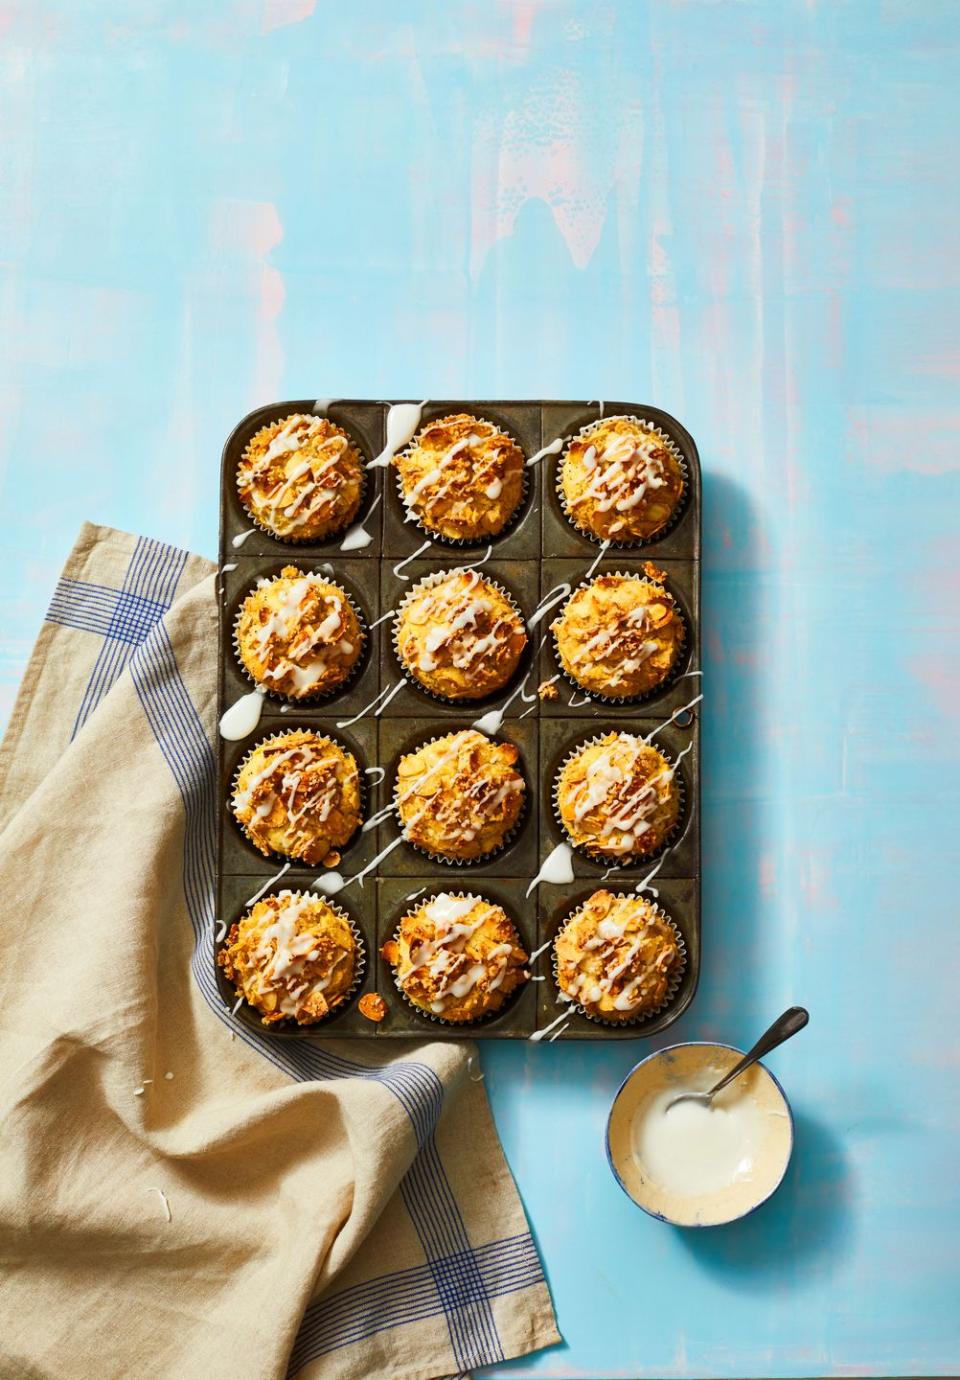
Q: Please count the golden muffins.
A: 12